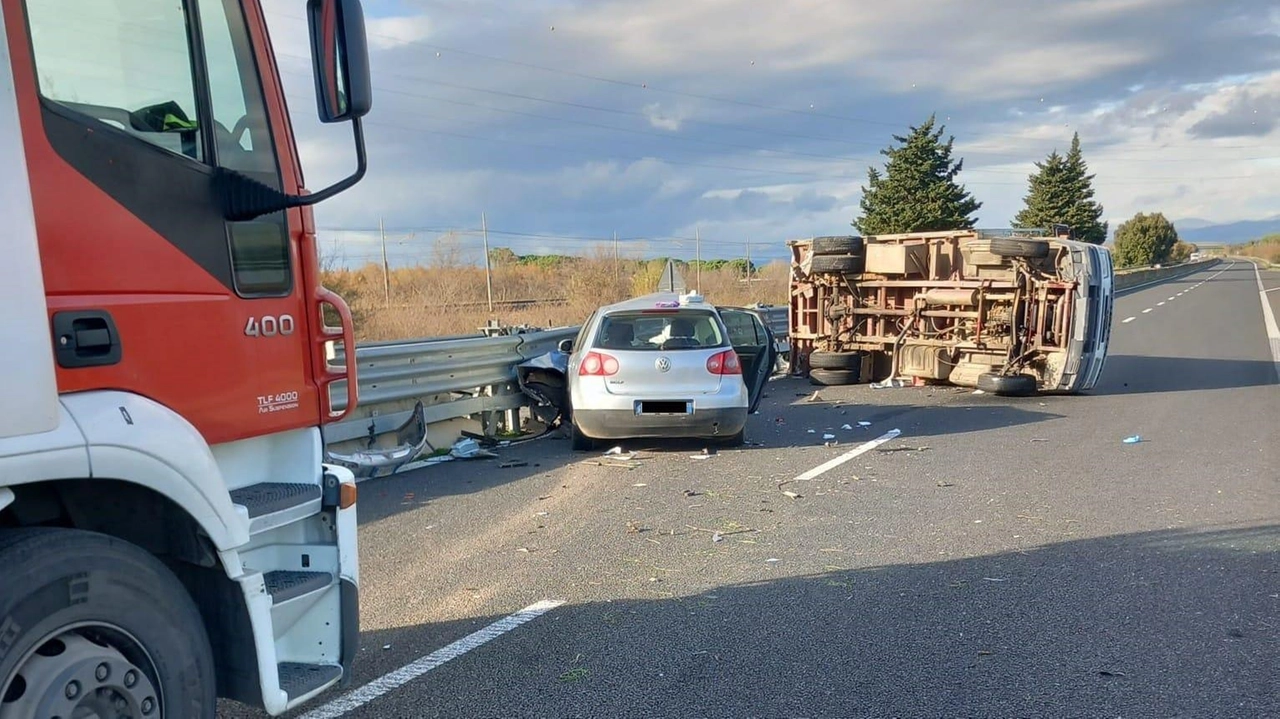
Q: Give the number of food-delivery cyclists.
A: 0